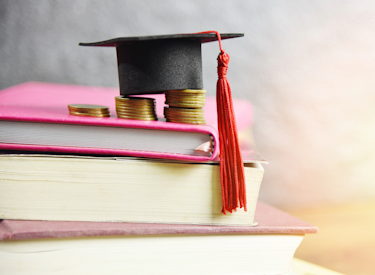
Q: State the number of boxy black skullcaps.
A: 1